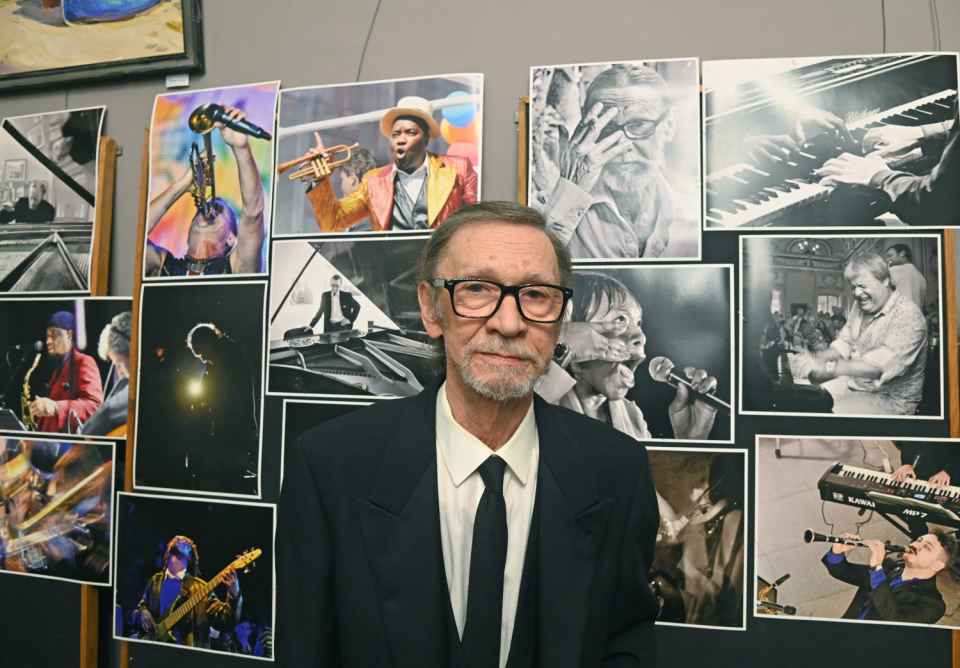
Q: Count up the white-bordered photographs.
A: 15